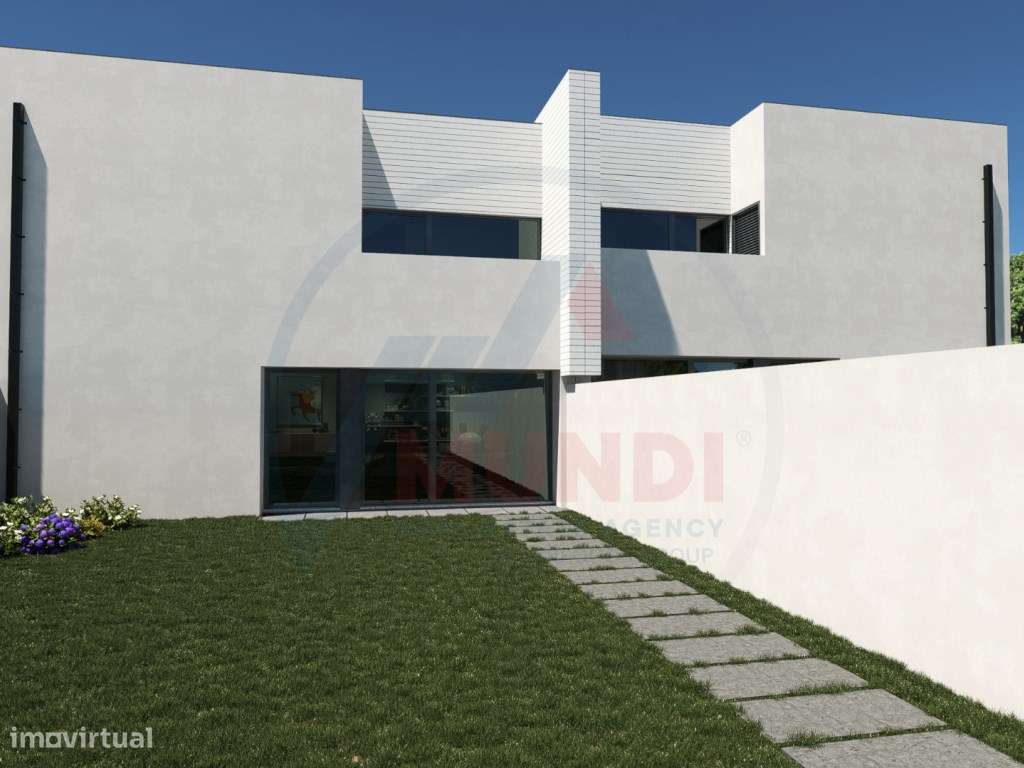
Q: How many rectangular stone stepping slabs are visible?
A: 15